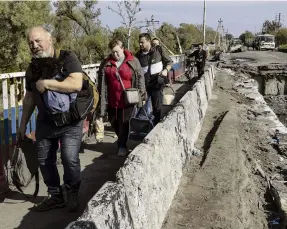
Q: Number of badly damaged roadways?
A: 1